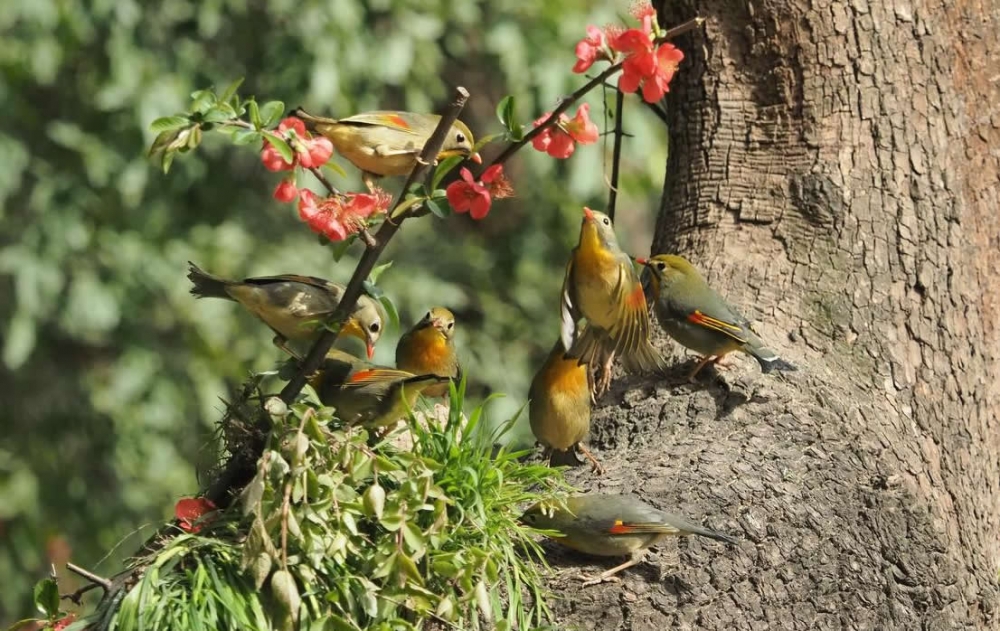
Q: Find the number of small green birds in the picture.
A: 8